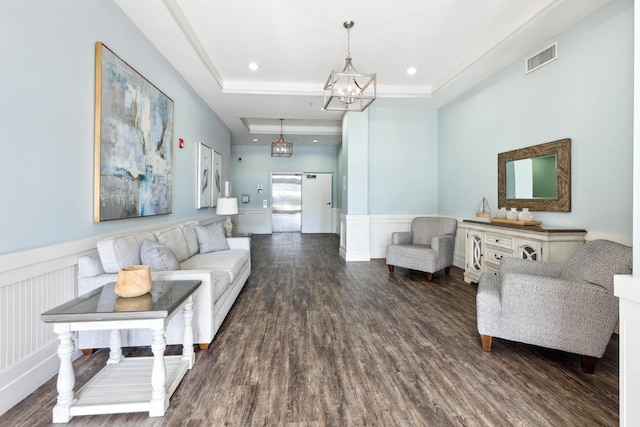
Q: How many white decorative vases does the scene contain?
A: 3